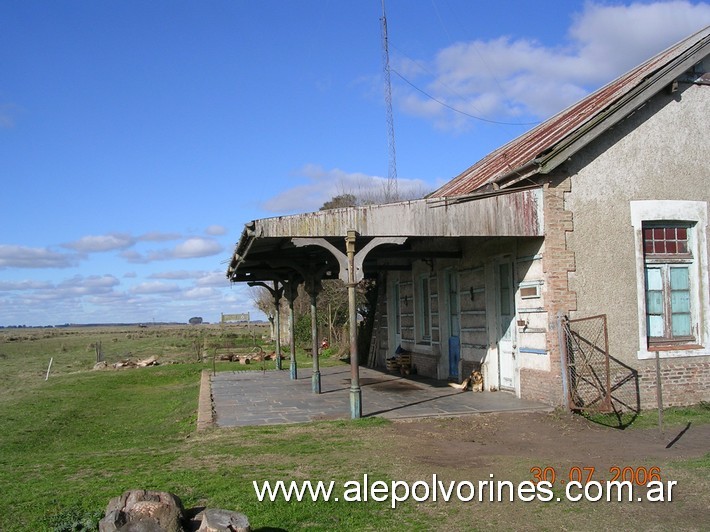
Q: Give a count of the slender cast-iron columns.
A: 4